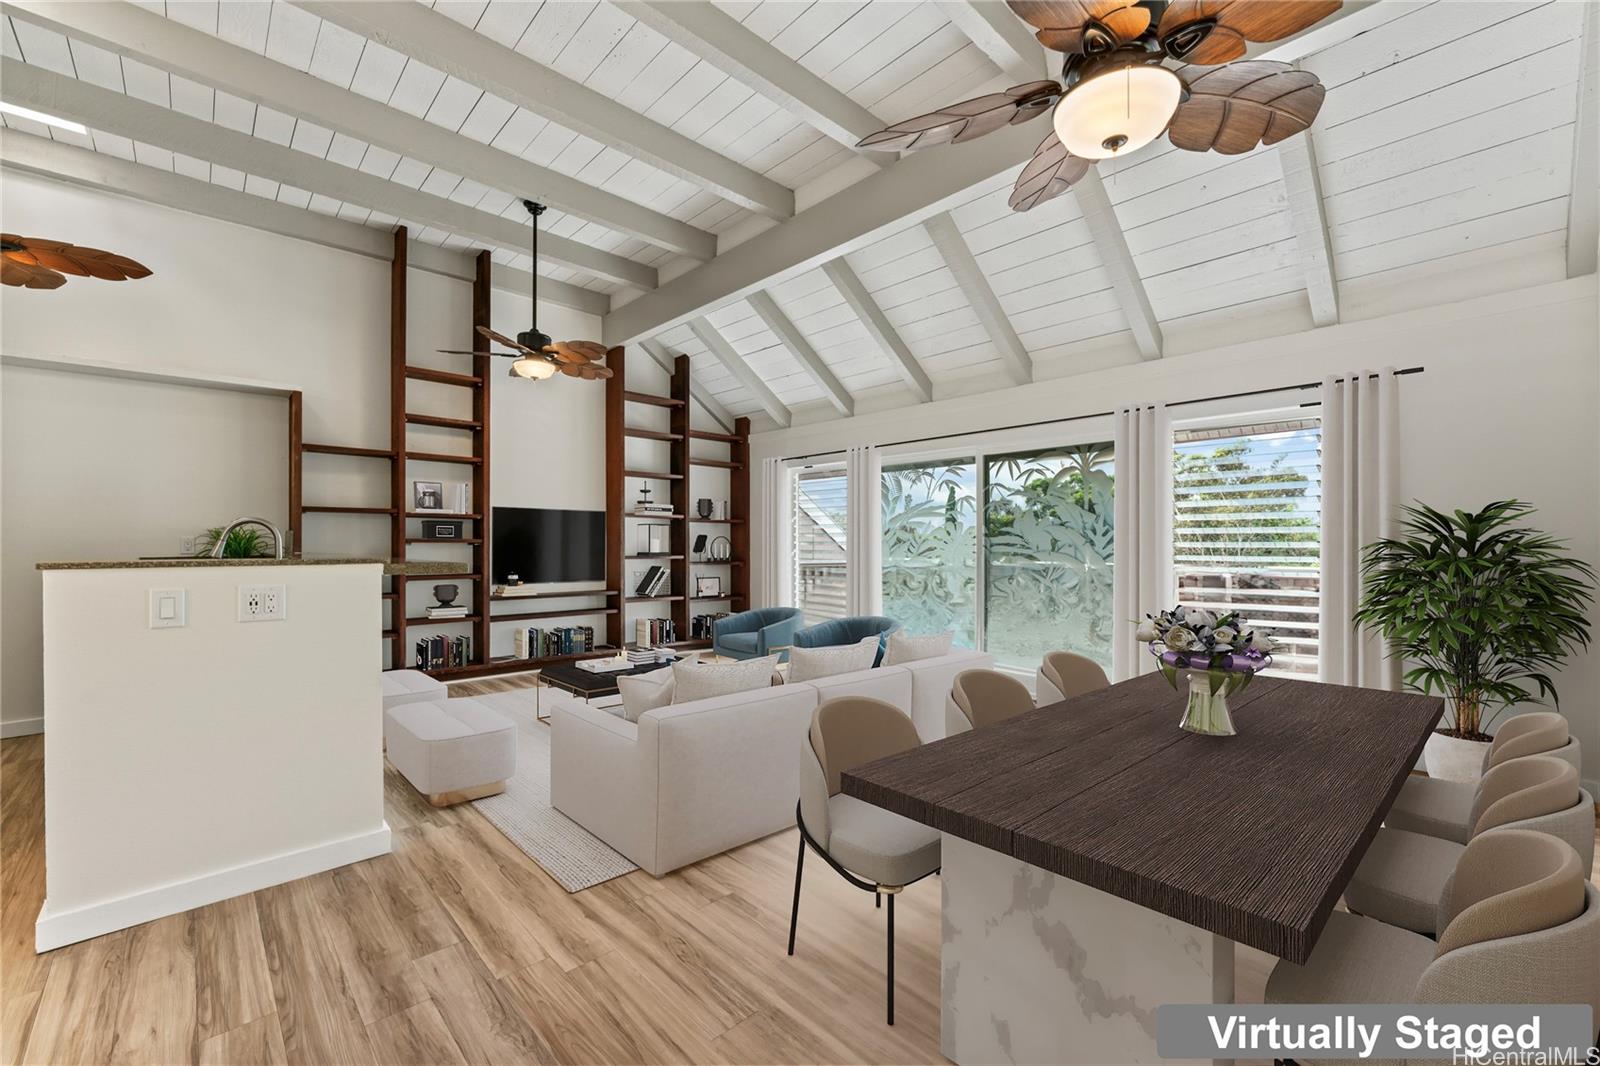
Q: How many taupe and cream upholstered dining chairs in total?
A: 6